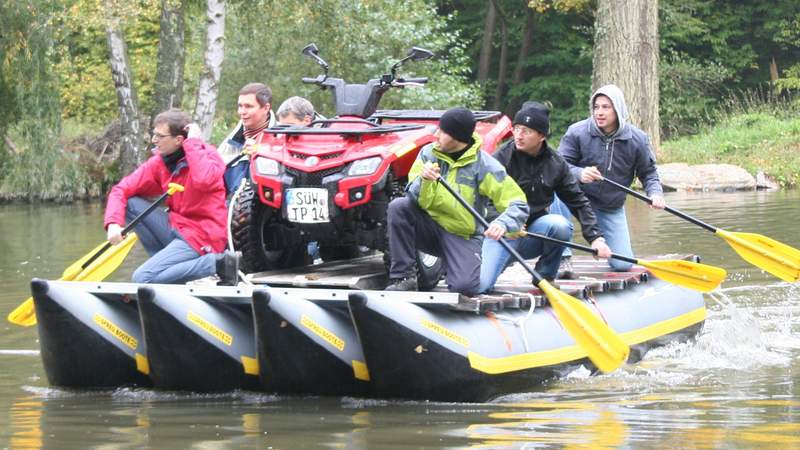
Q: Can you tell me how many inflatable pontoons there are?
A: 4